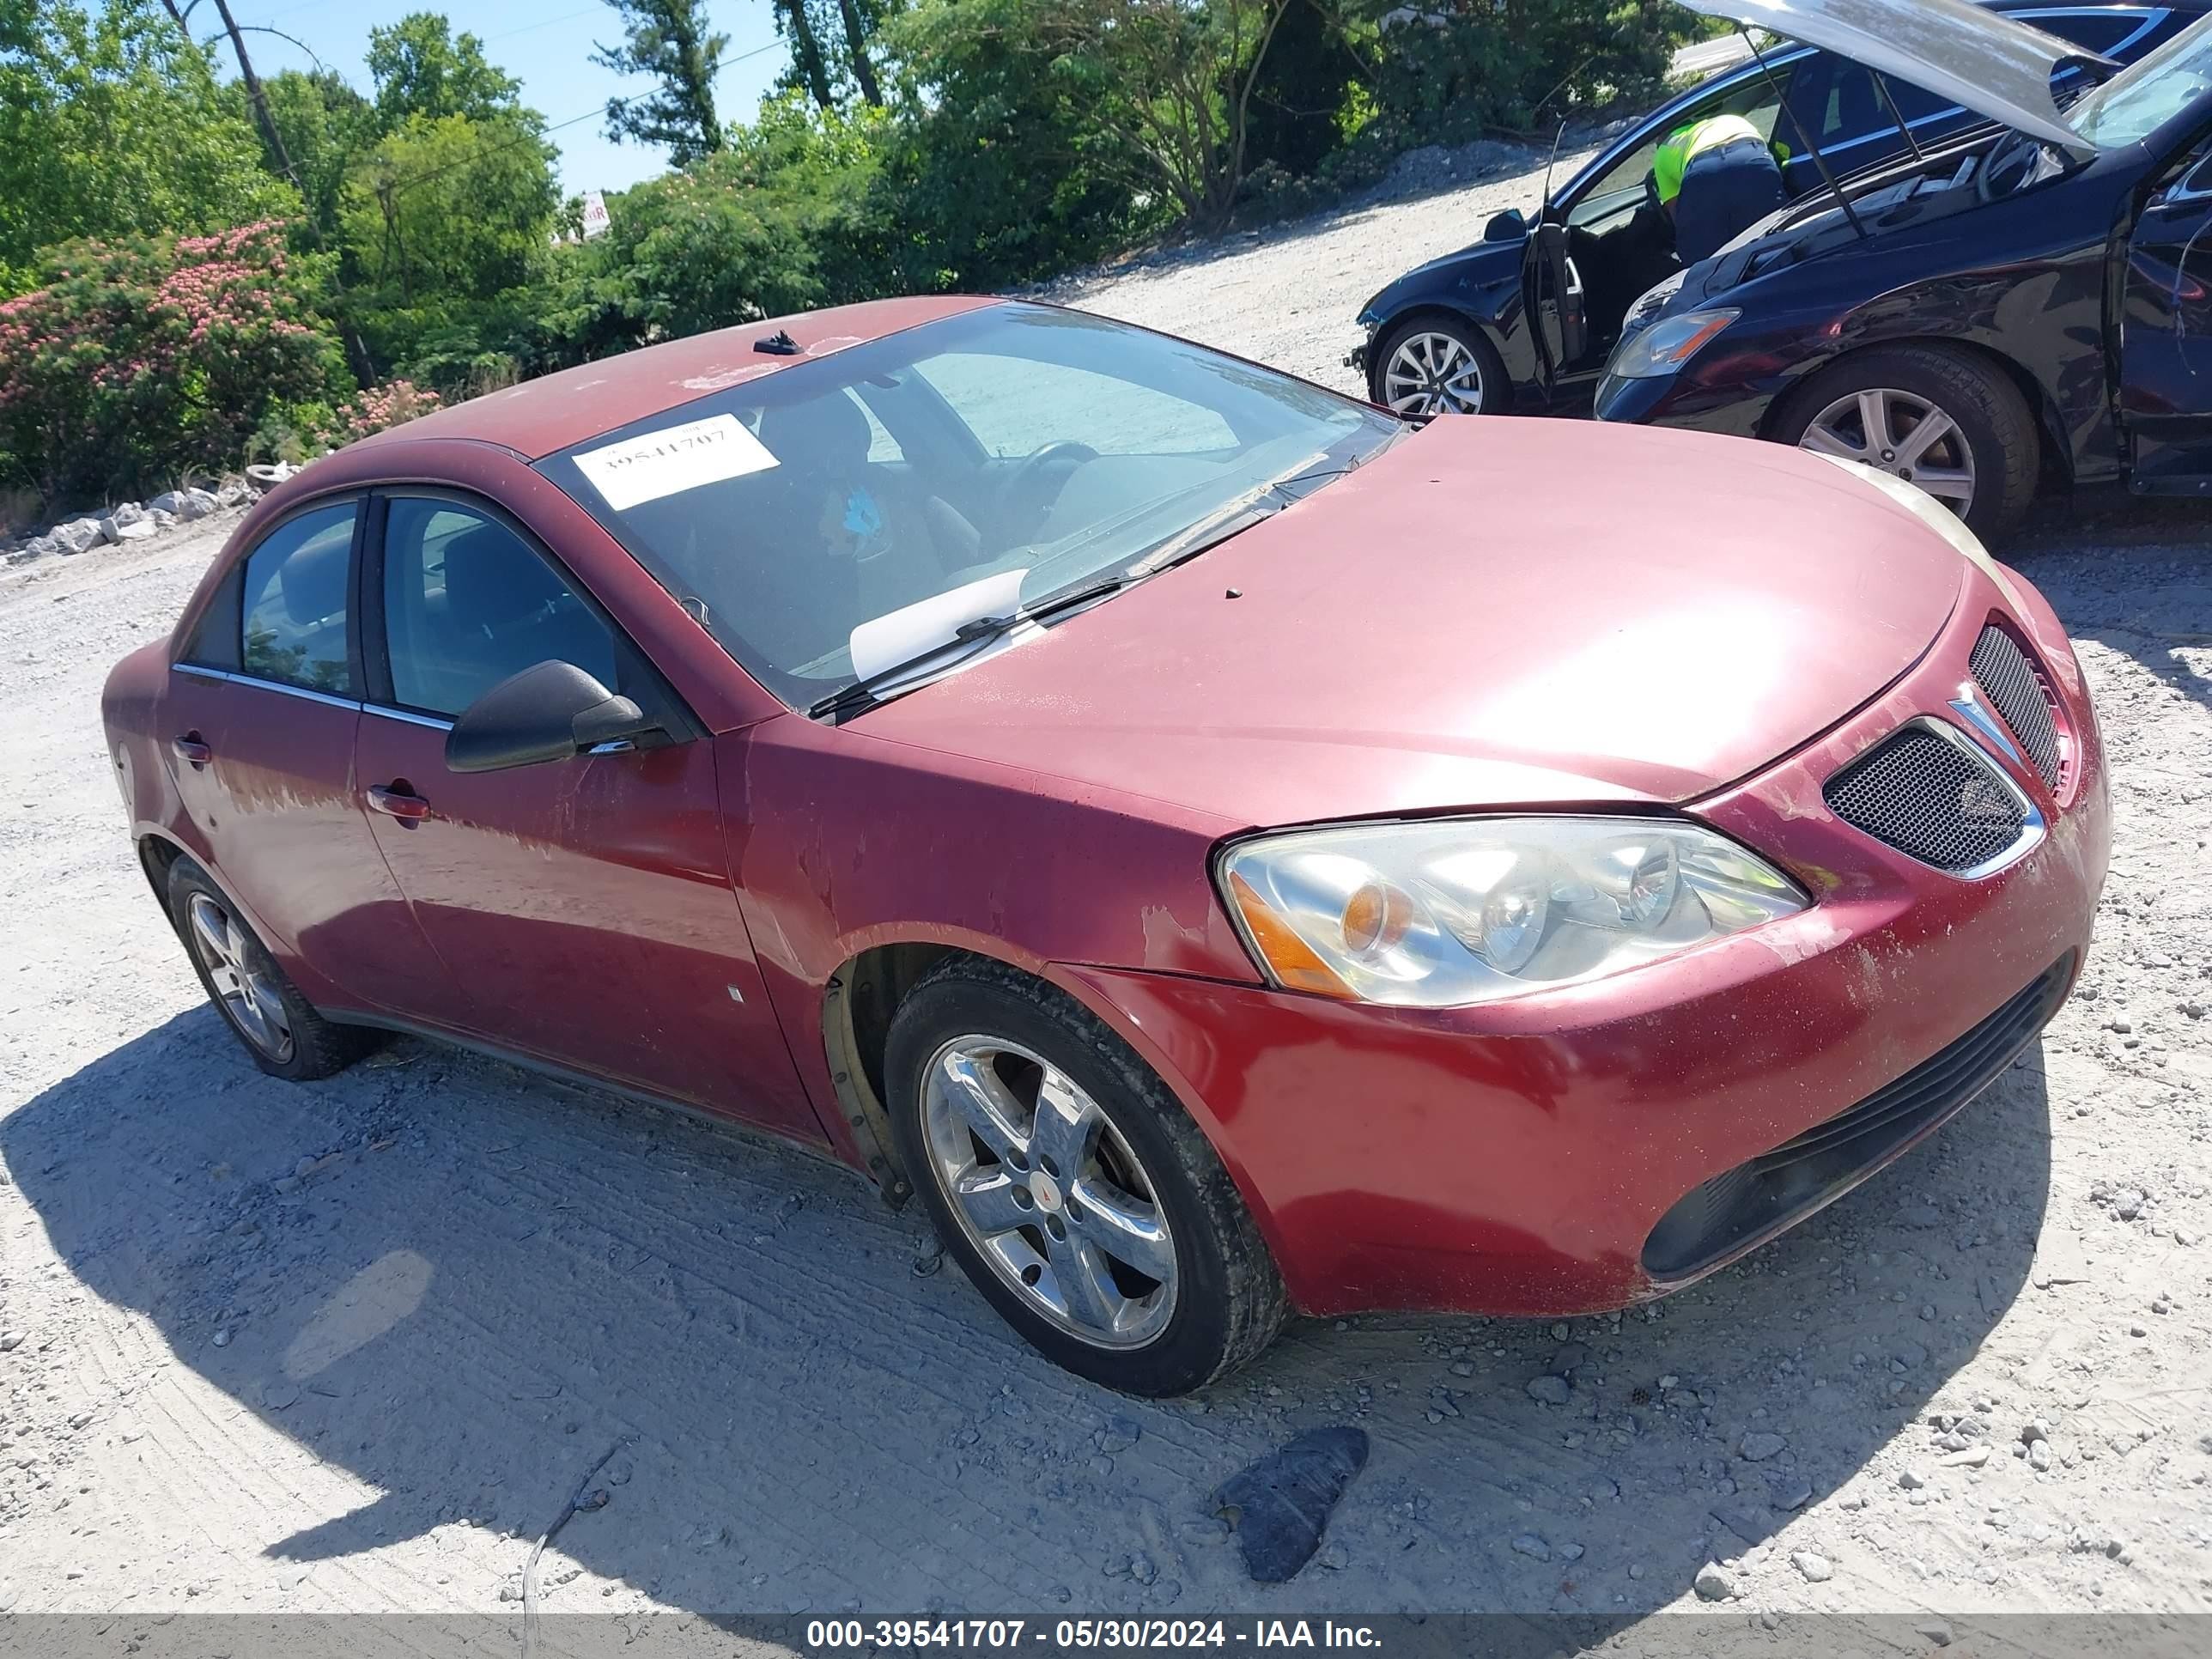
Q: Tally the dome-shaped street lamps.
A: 0